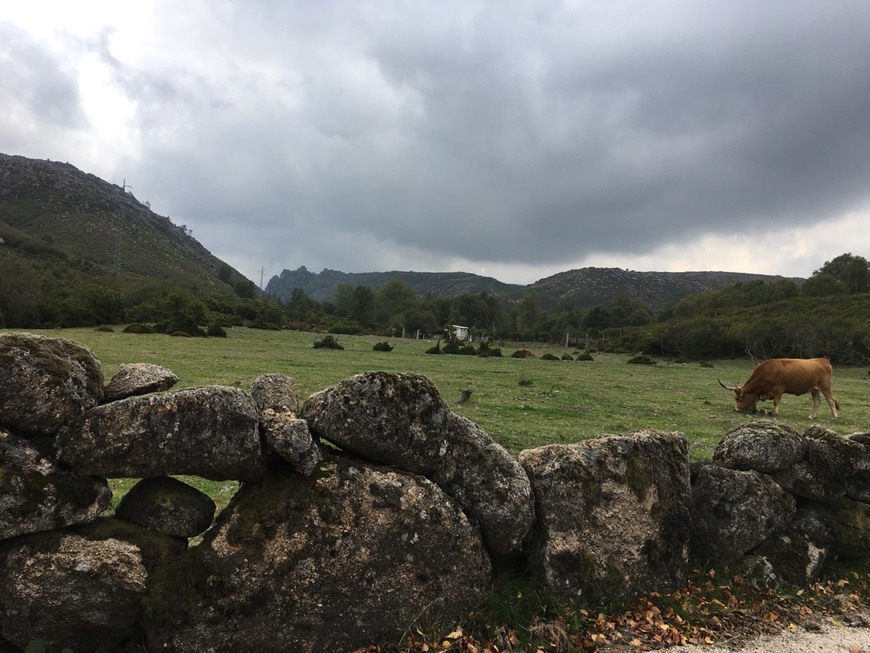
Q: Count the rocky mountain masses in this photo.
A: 3